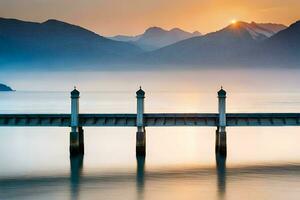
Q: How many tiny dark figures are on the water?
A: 0